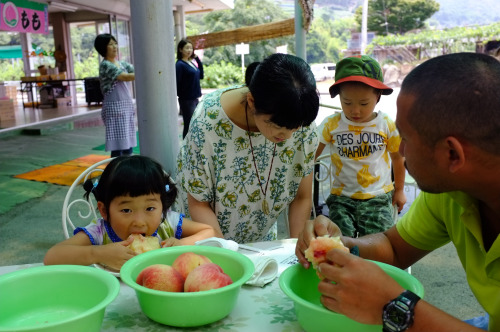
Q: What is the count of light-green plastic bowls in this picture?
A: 3